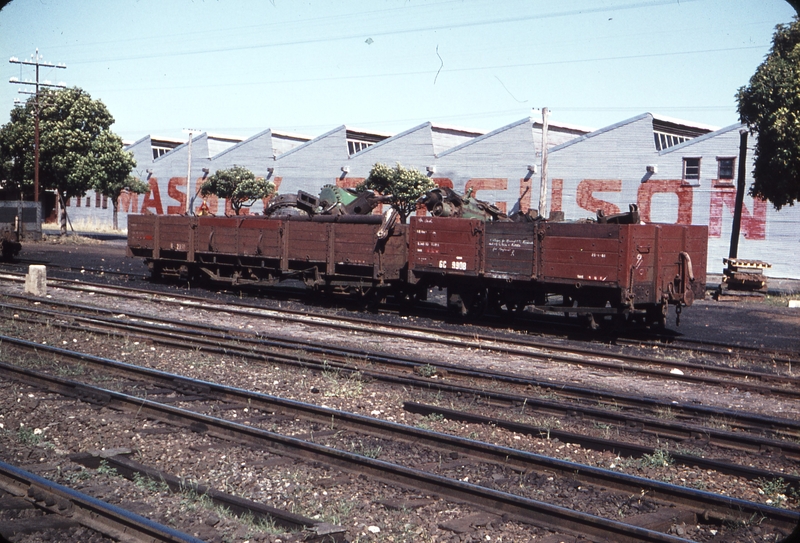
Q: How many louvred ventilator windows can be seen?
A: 3